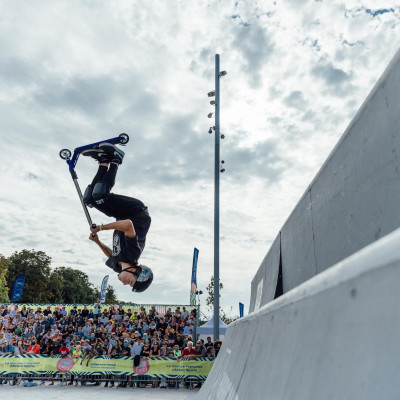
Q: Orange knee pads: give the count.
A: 0